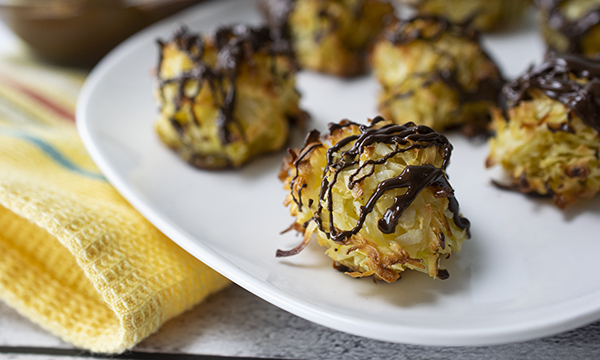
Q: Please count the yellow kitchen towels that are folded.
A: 1